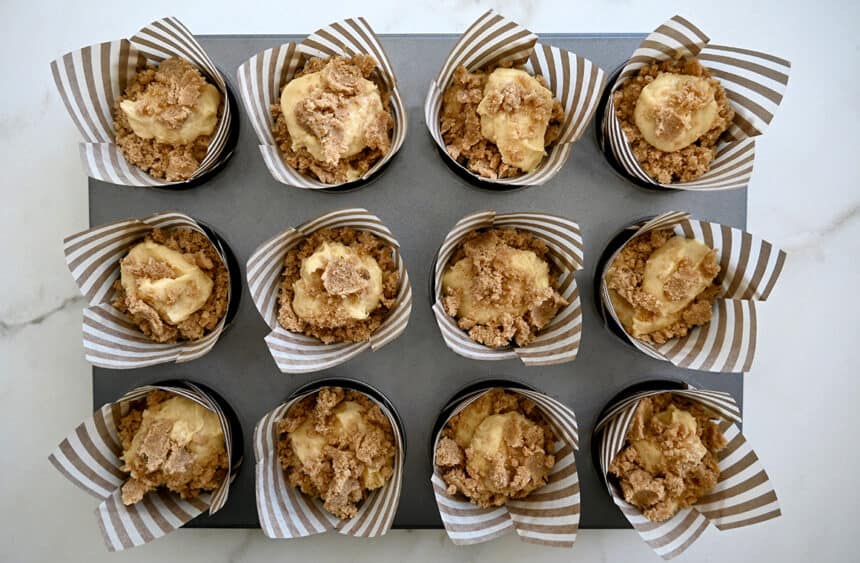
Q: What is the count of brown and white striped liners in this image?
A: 12